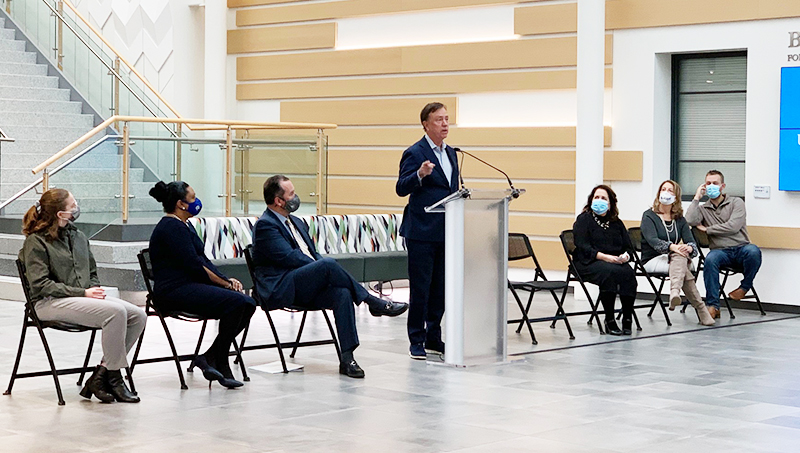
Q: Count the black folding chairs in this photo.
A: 7